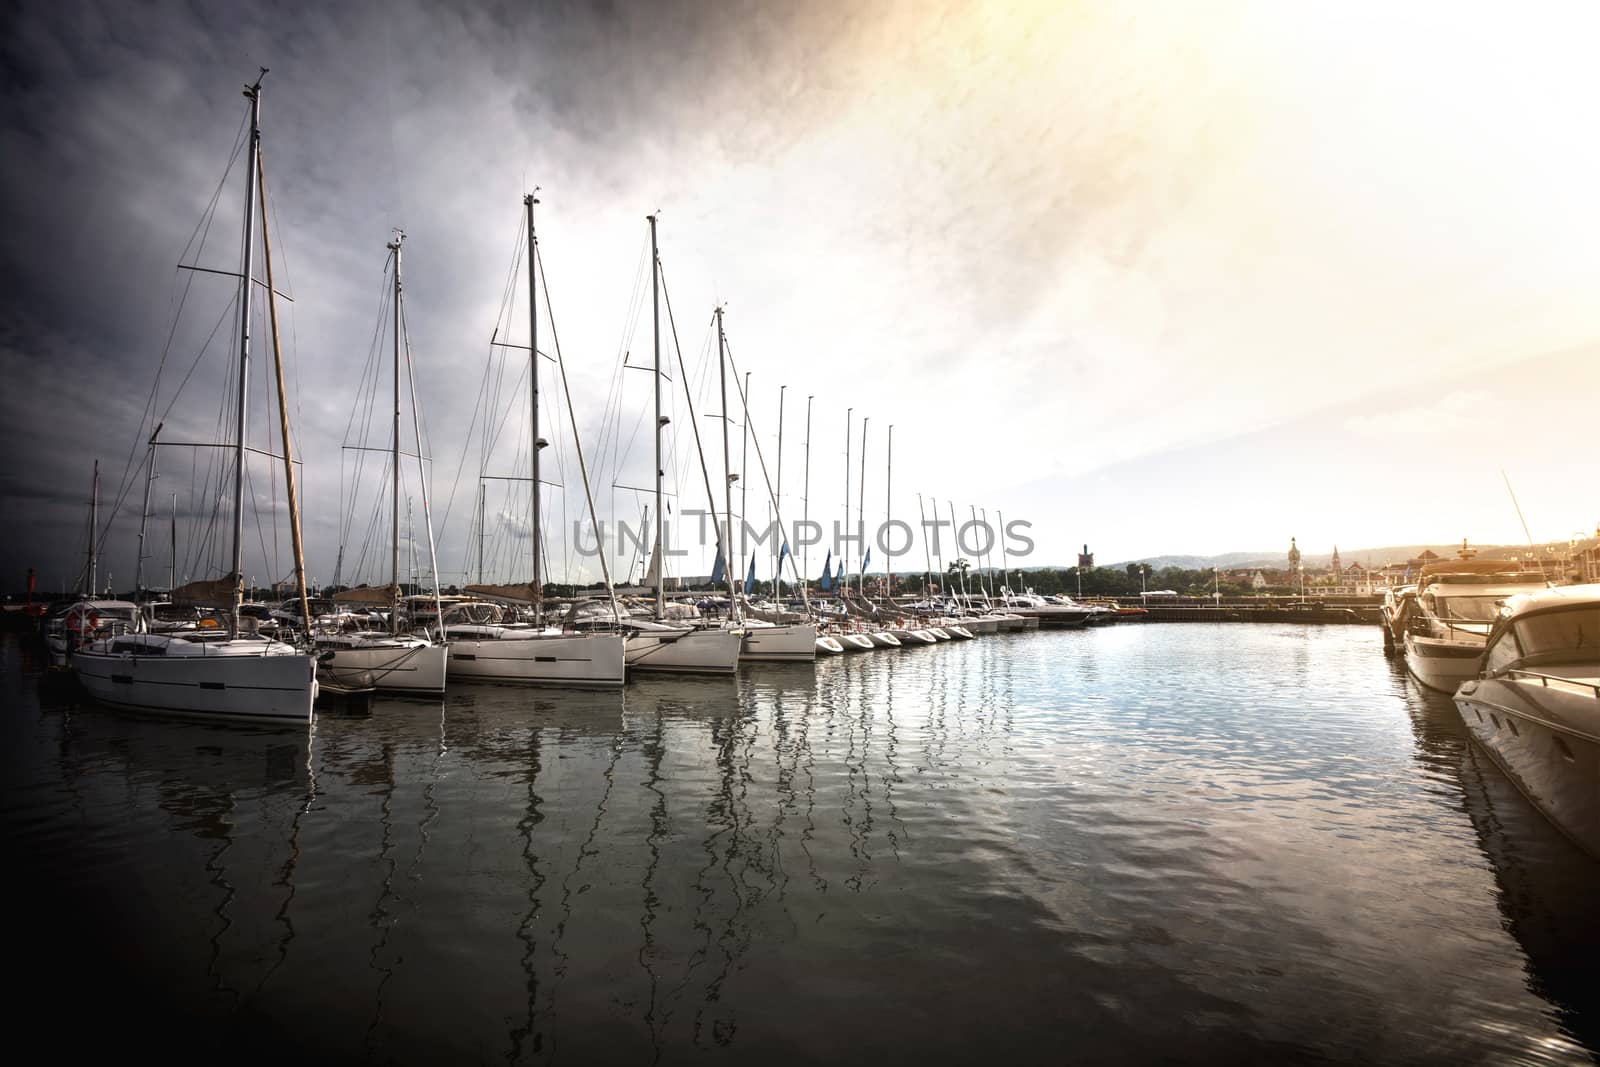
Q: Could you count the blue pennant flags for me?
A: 6